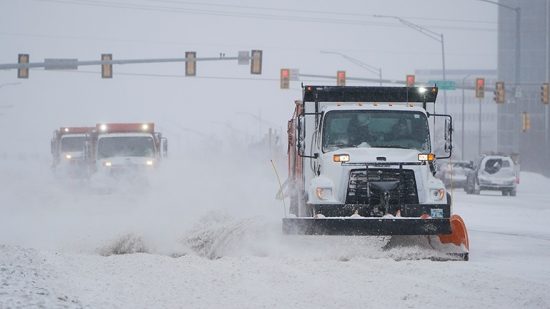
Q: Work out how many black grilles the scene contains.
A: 1